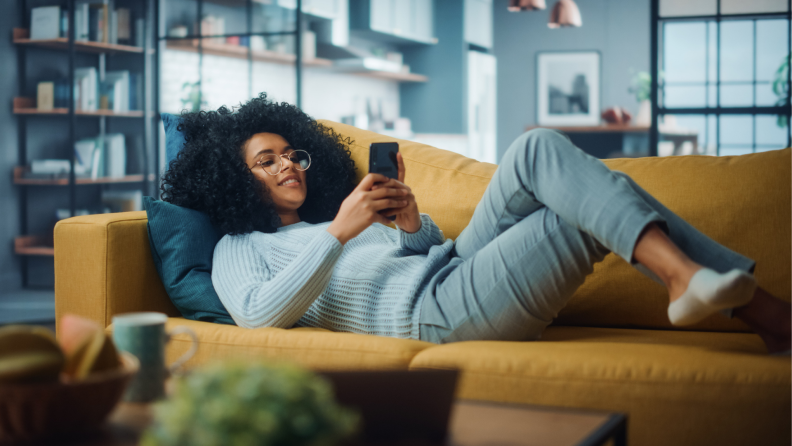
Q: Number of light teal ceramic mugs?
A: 1